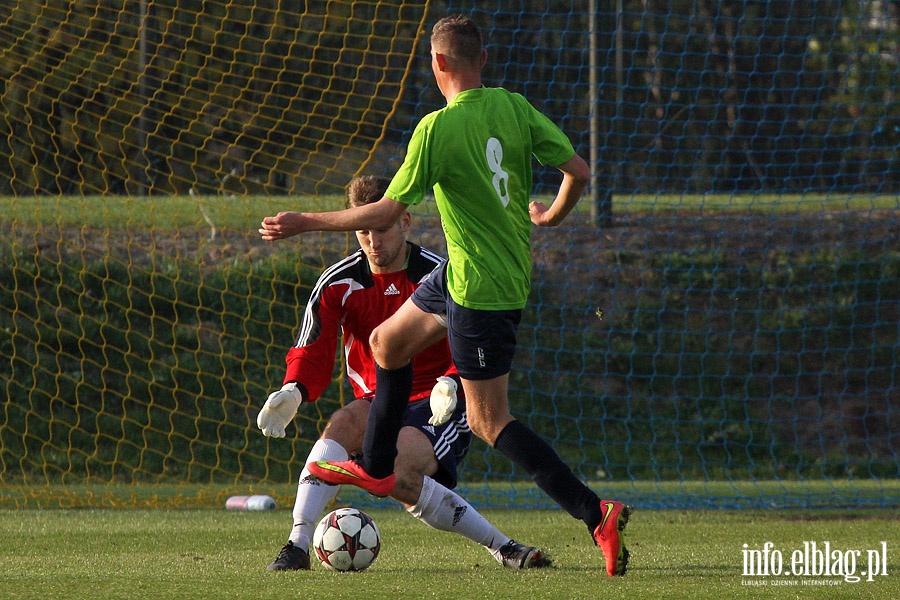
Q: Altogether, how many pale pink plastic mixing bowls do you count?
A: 0